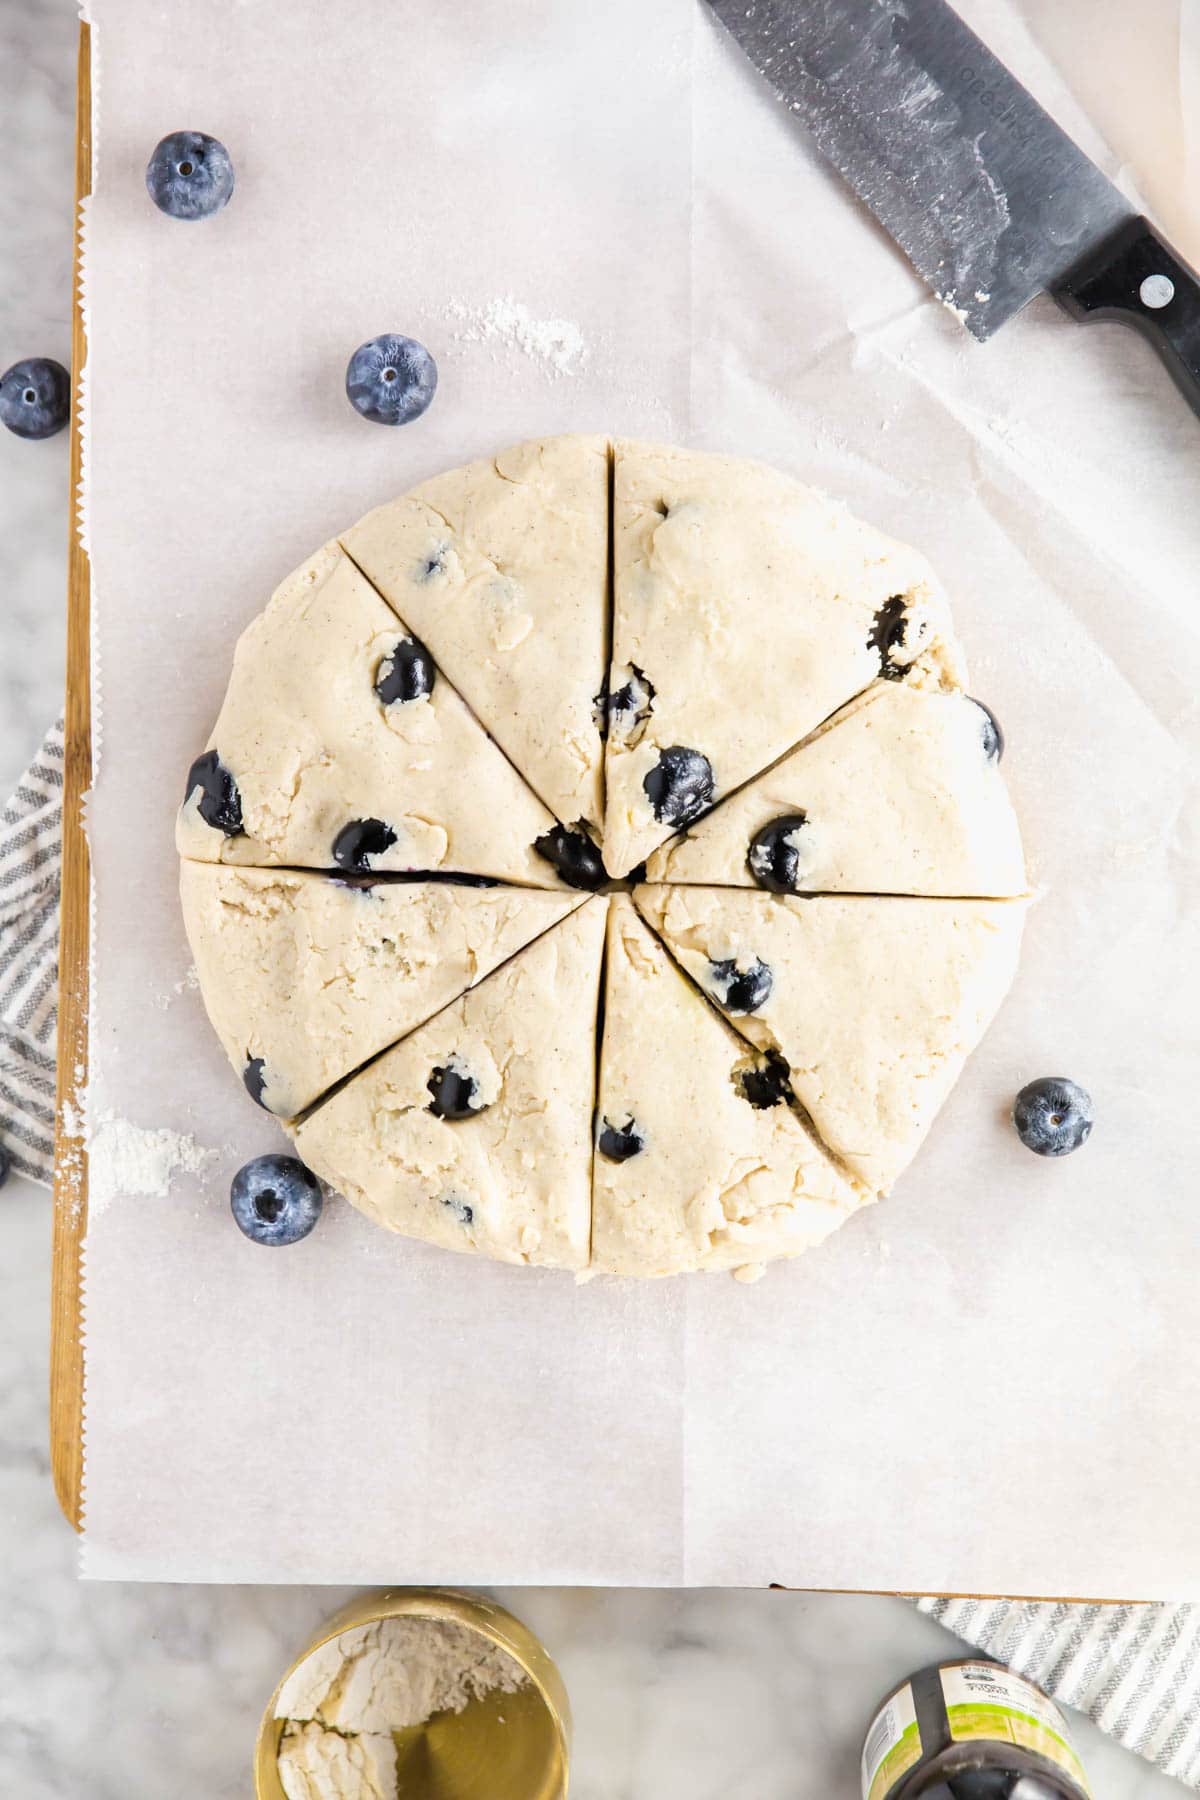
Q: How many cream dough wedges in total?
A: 8